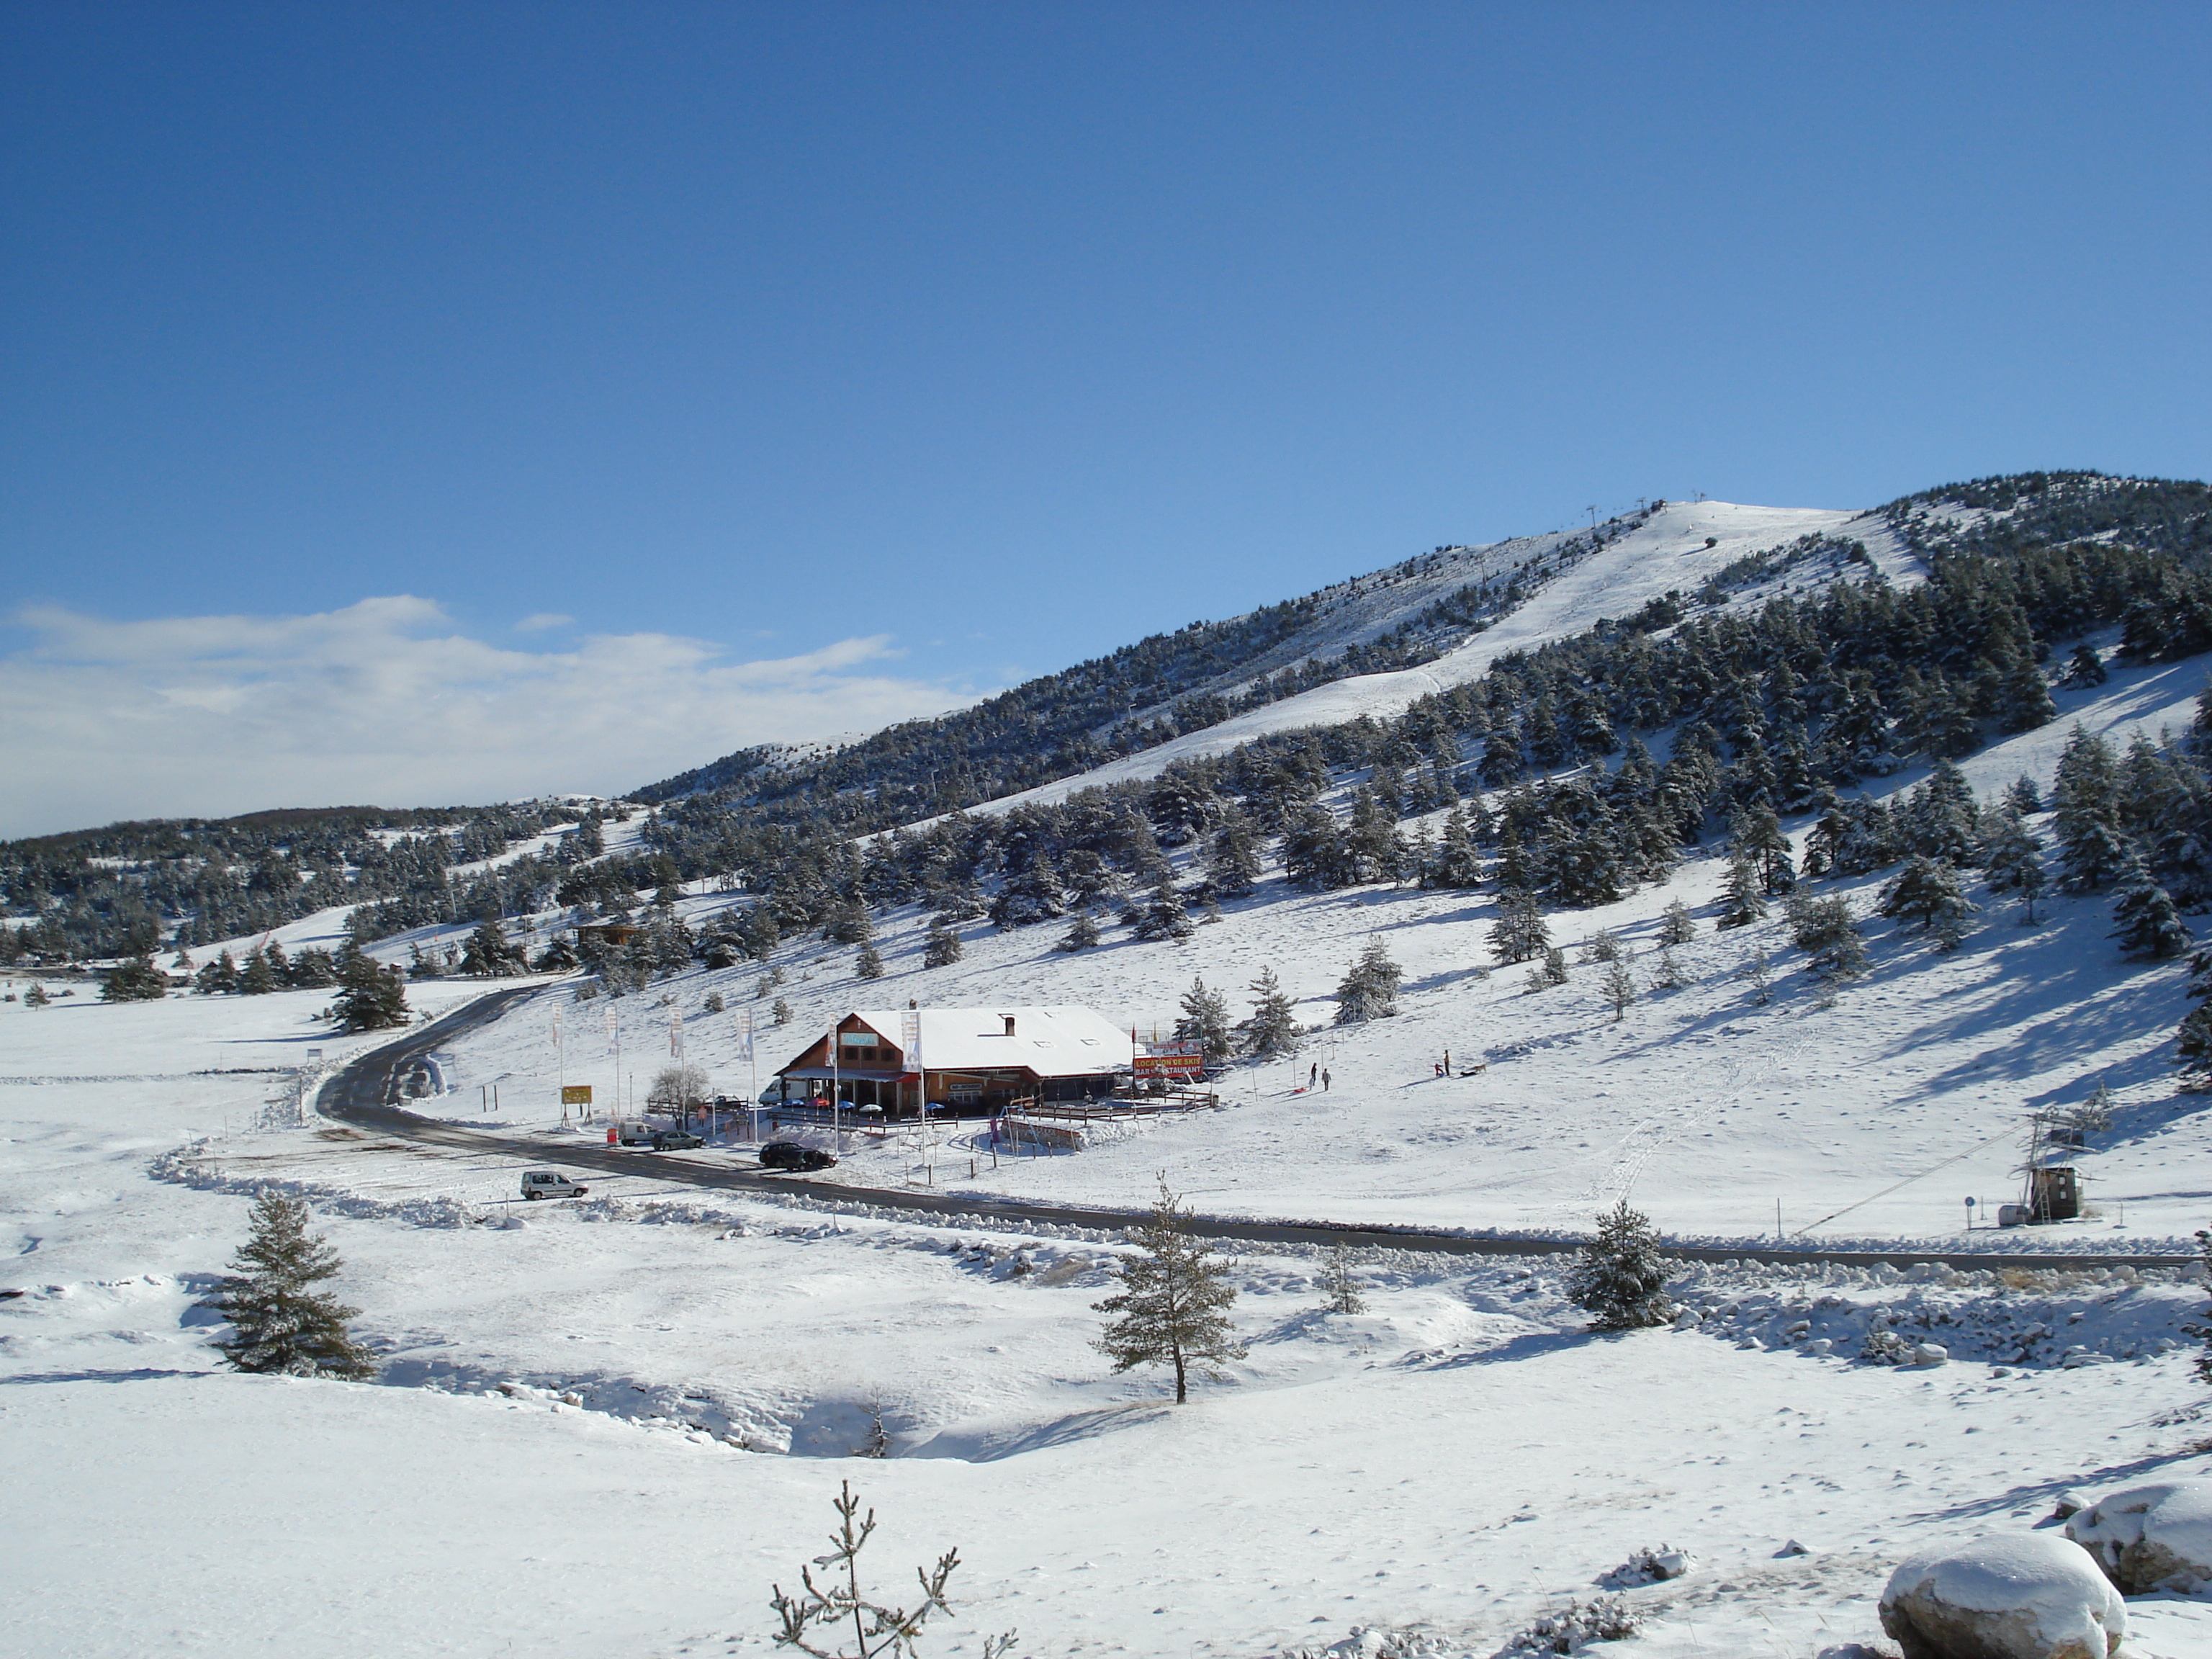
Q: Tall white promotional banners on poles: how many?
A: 6